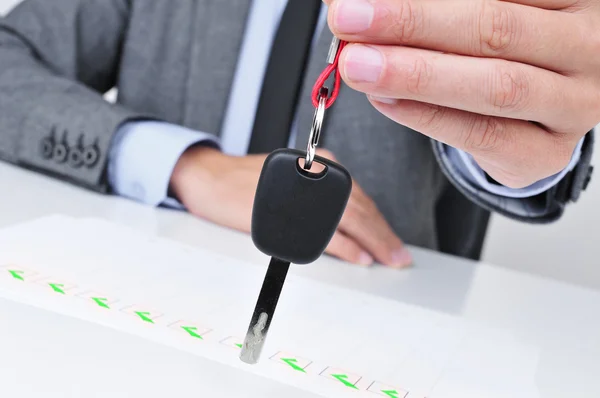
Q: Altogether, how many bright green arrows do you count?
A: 9